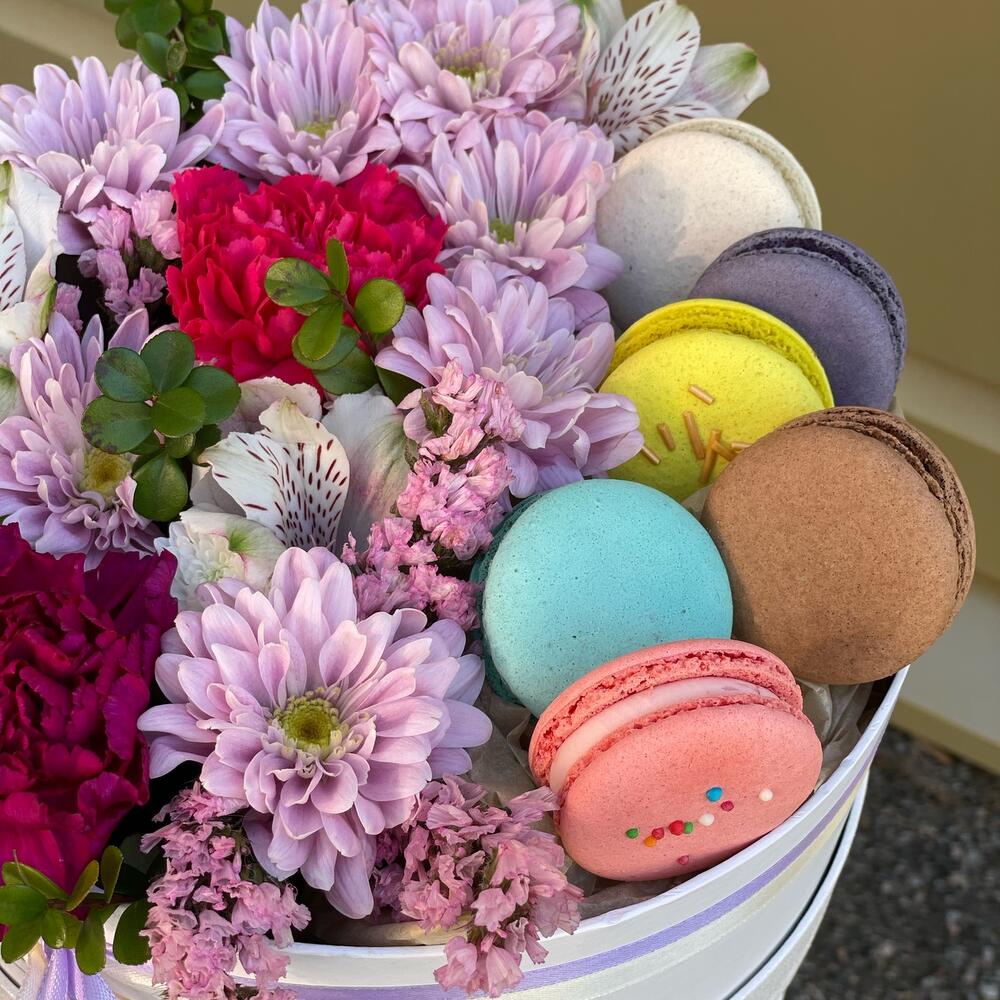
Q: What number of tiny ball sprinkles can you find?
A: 10